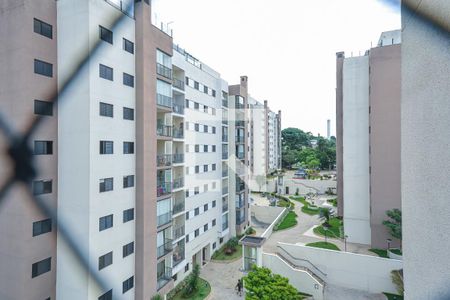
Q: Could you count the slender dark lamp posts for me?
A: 3